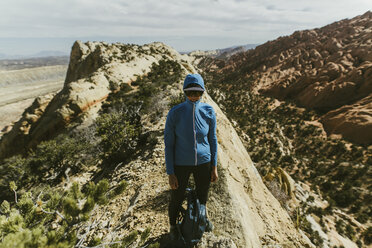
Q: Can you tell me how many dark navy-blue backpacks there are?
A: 1